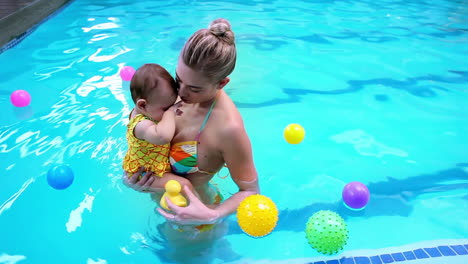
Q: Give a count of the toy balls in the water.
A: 7